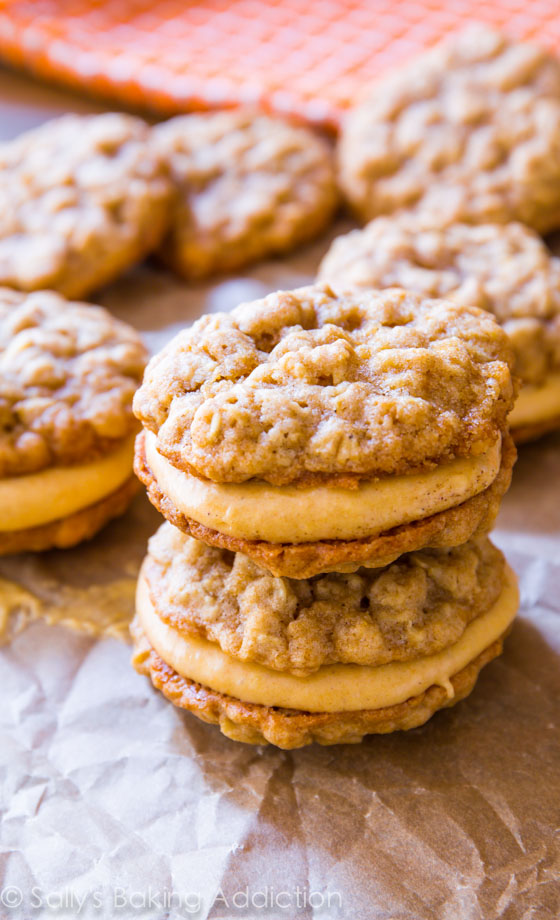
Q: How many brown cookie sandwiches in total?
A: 4